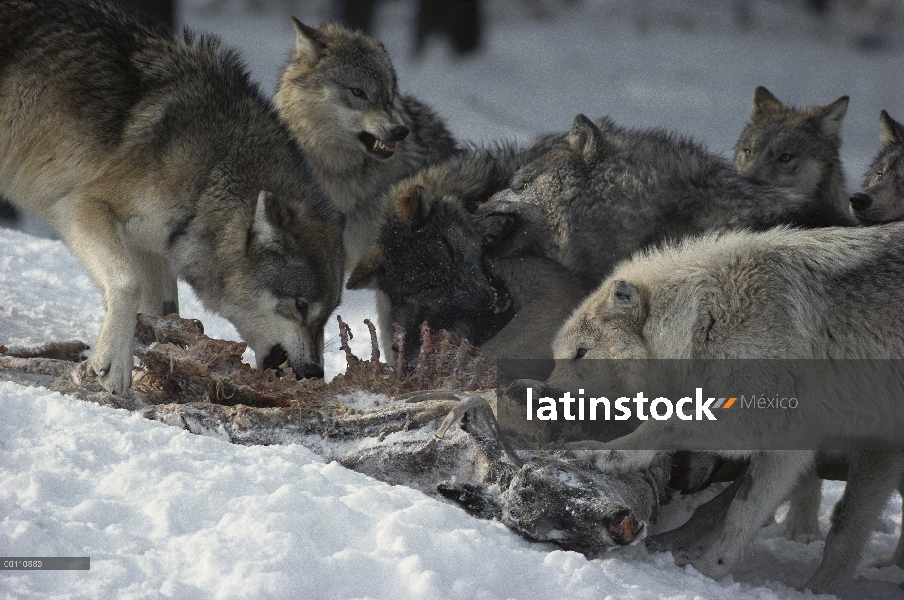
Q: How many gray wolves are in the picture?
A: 7